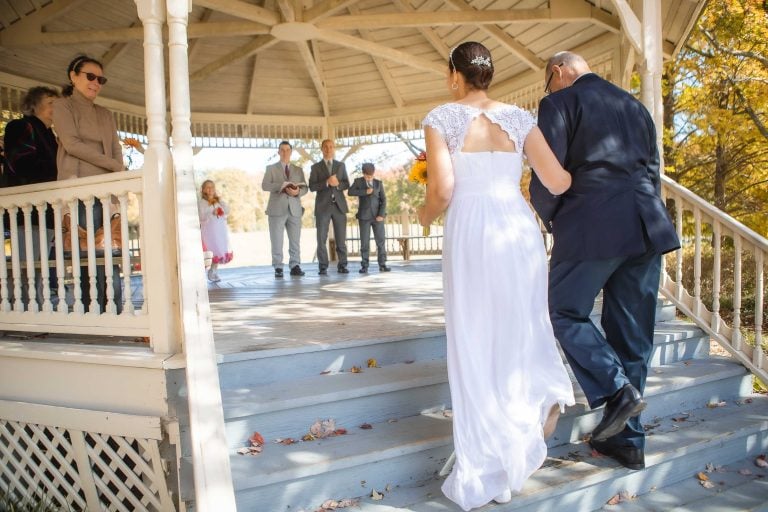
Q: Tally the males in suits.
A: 4